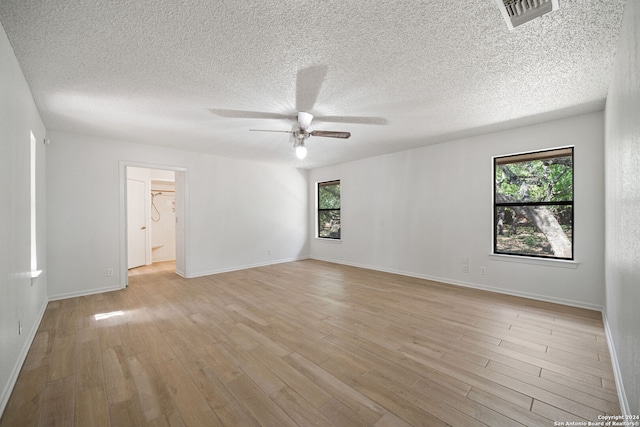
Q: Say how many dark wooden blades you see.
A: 1